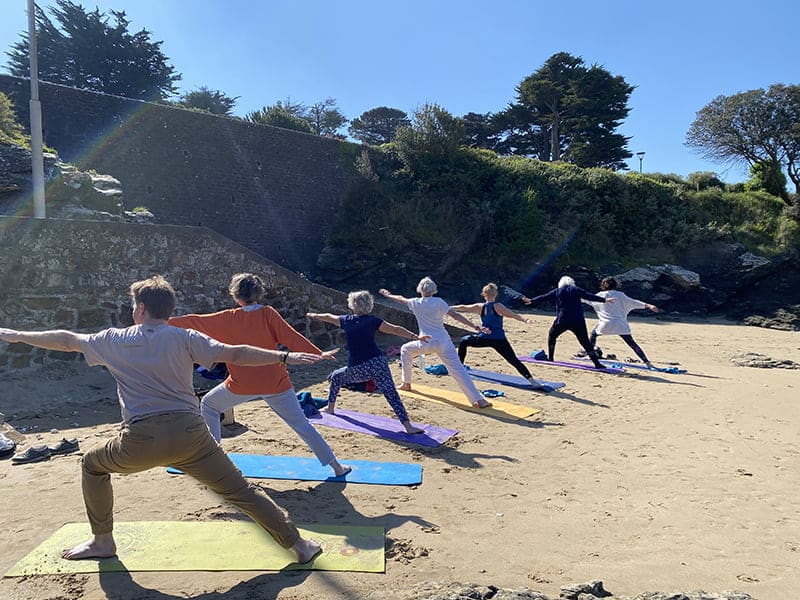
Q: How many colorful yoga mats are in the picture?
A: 7